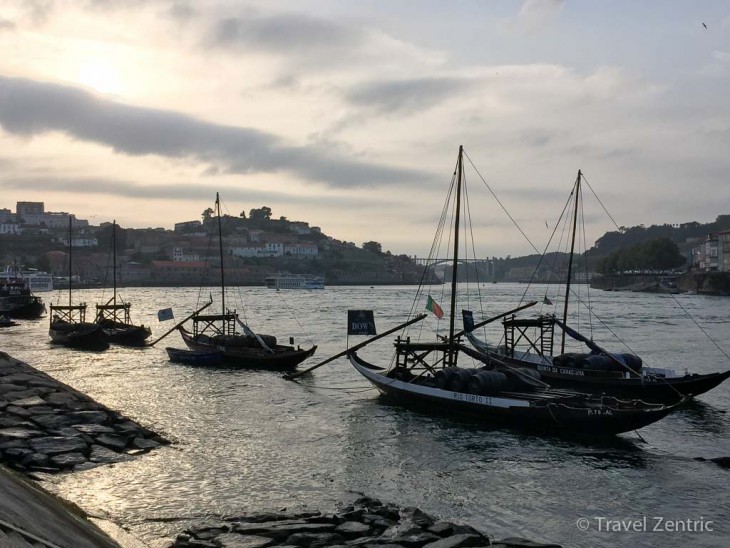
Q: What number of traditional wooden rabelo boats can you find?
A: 5